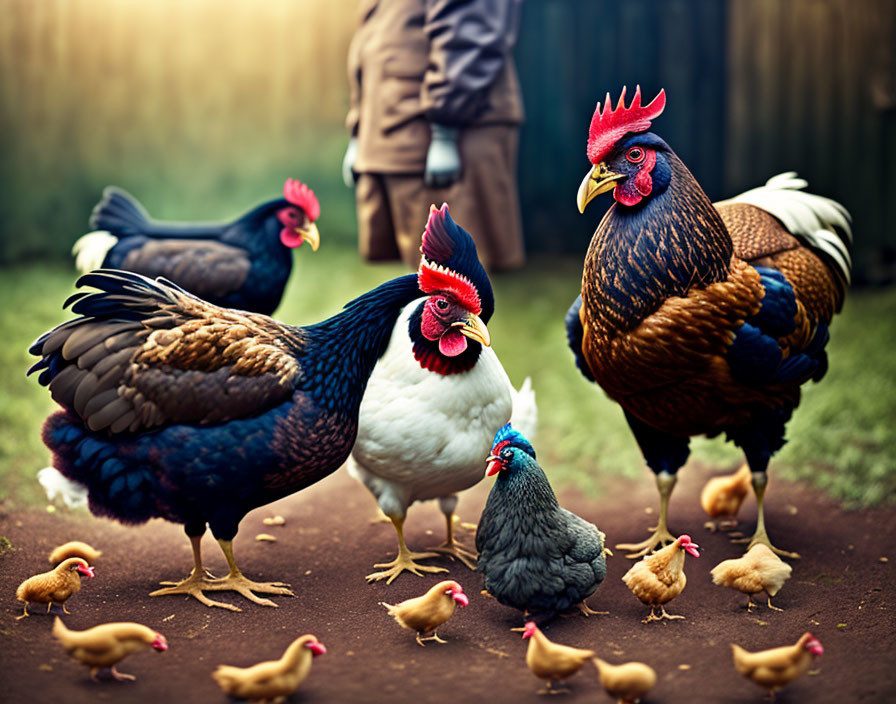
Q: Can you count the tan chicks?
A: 11